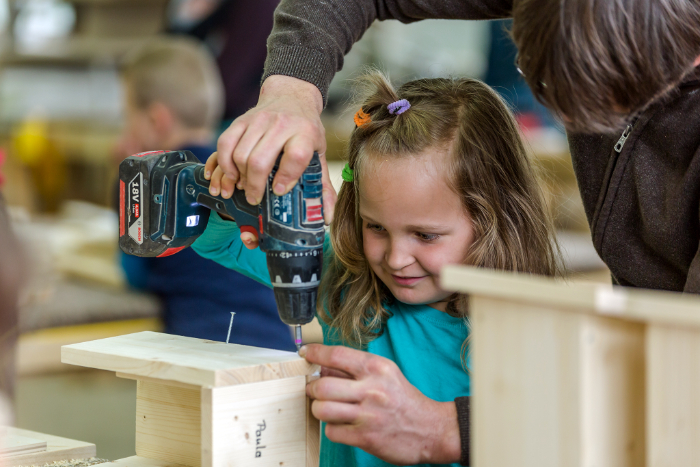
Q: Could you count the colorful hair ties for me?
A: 3